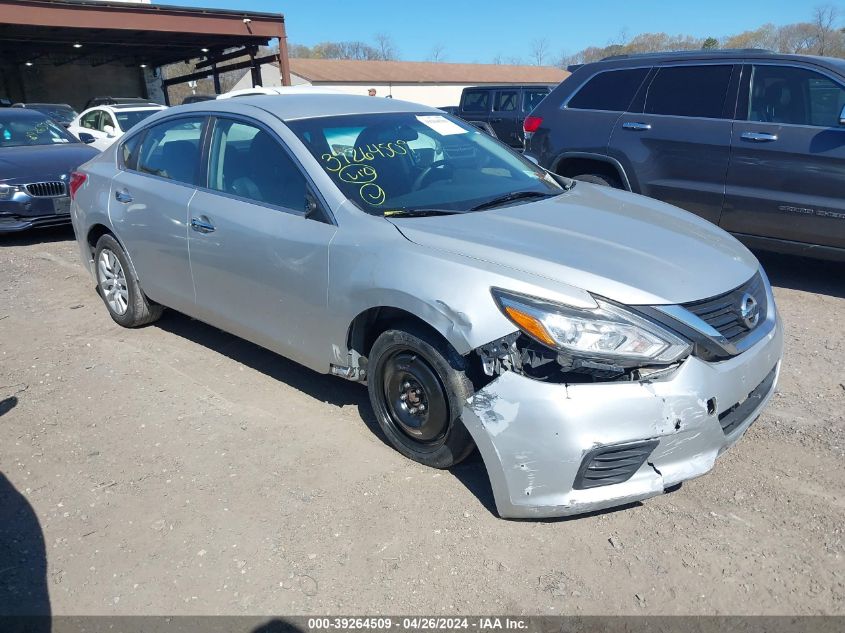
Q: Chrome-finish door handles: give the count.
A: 4